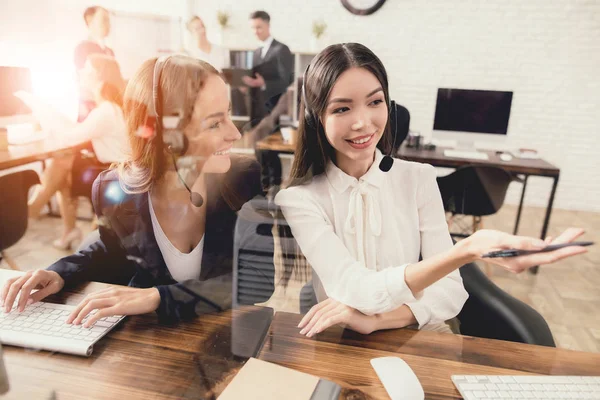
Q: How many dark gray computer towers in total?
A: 1